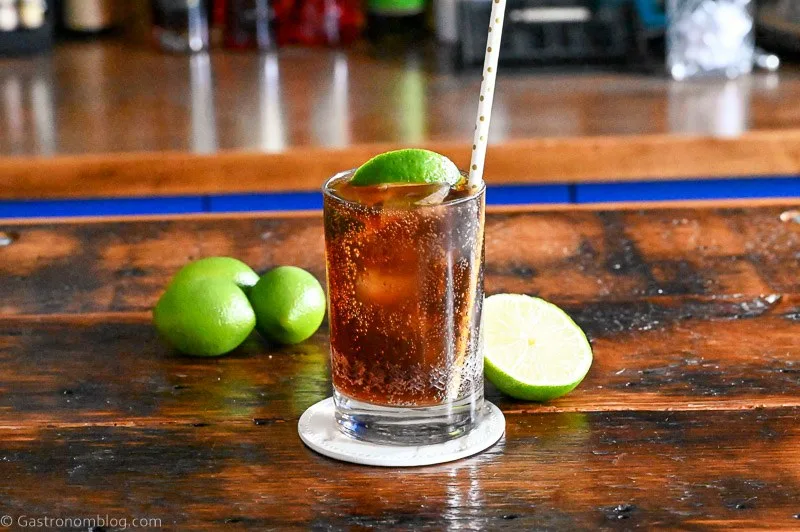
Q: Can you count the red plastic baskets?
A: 0